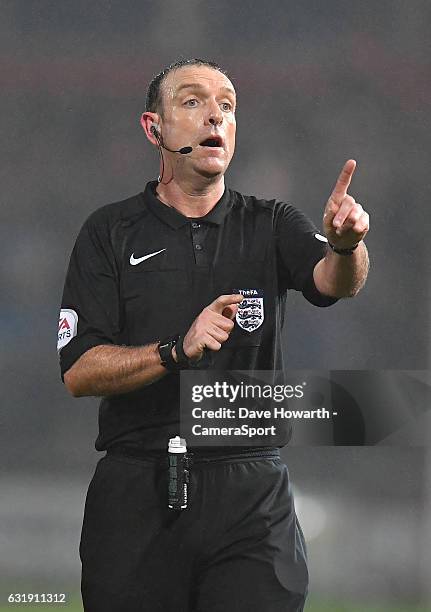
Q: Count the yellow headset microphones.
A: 0